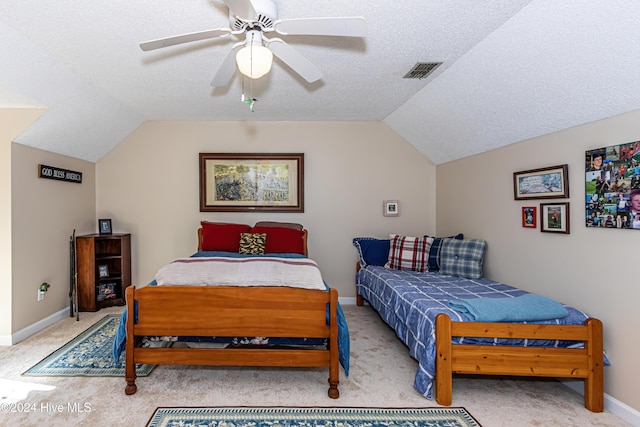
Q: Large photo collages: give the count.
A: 1